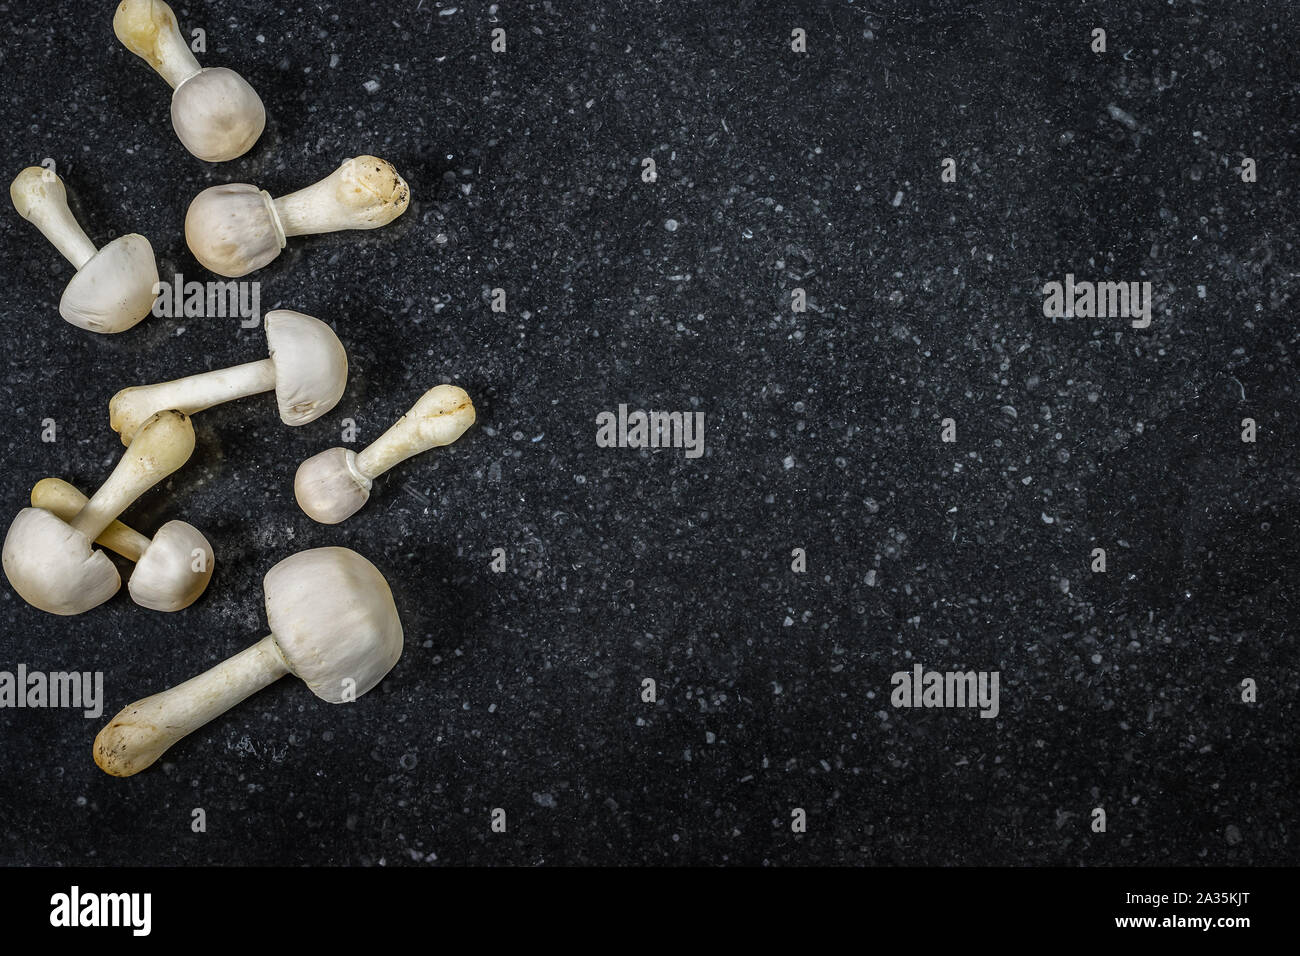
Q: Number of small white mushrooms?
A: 8